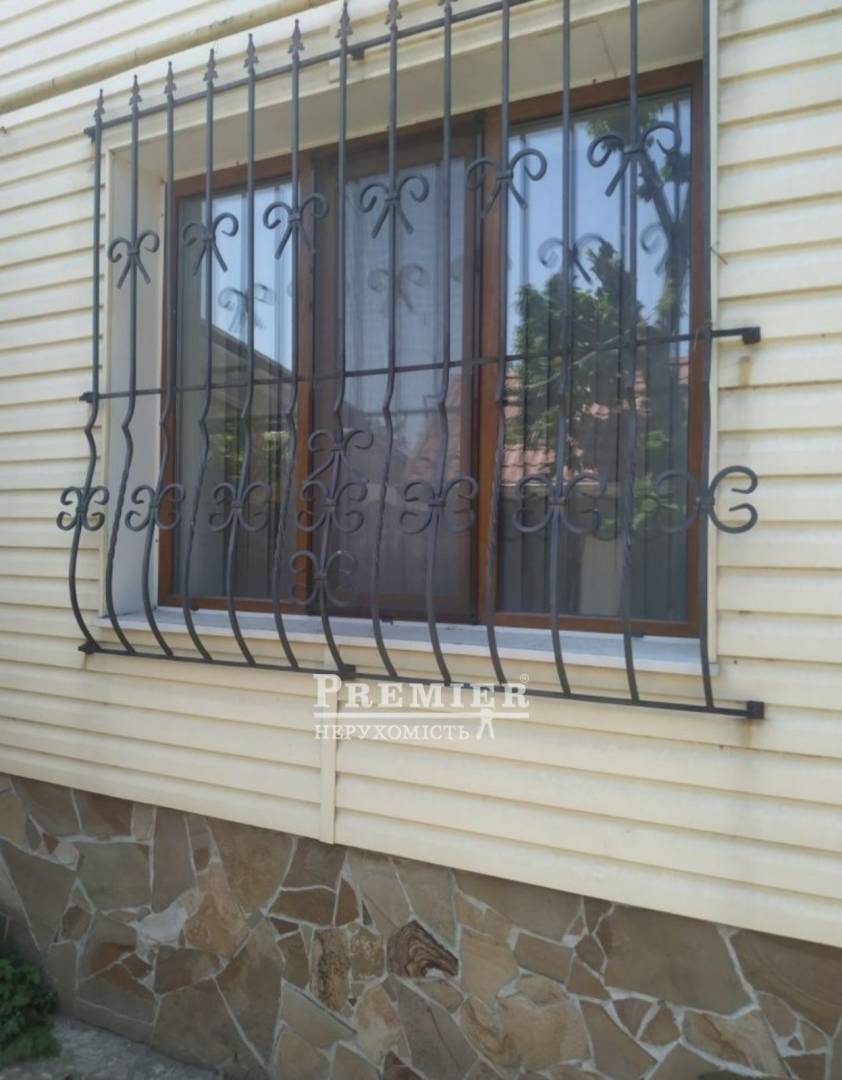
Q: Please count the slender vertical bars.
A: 13